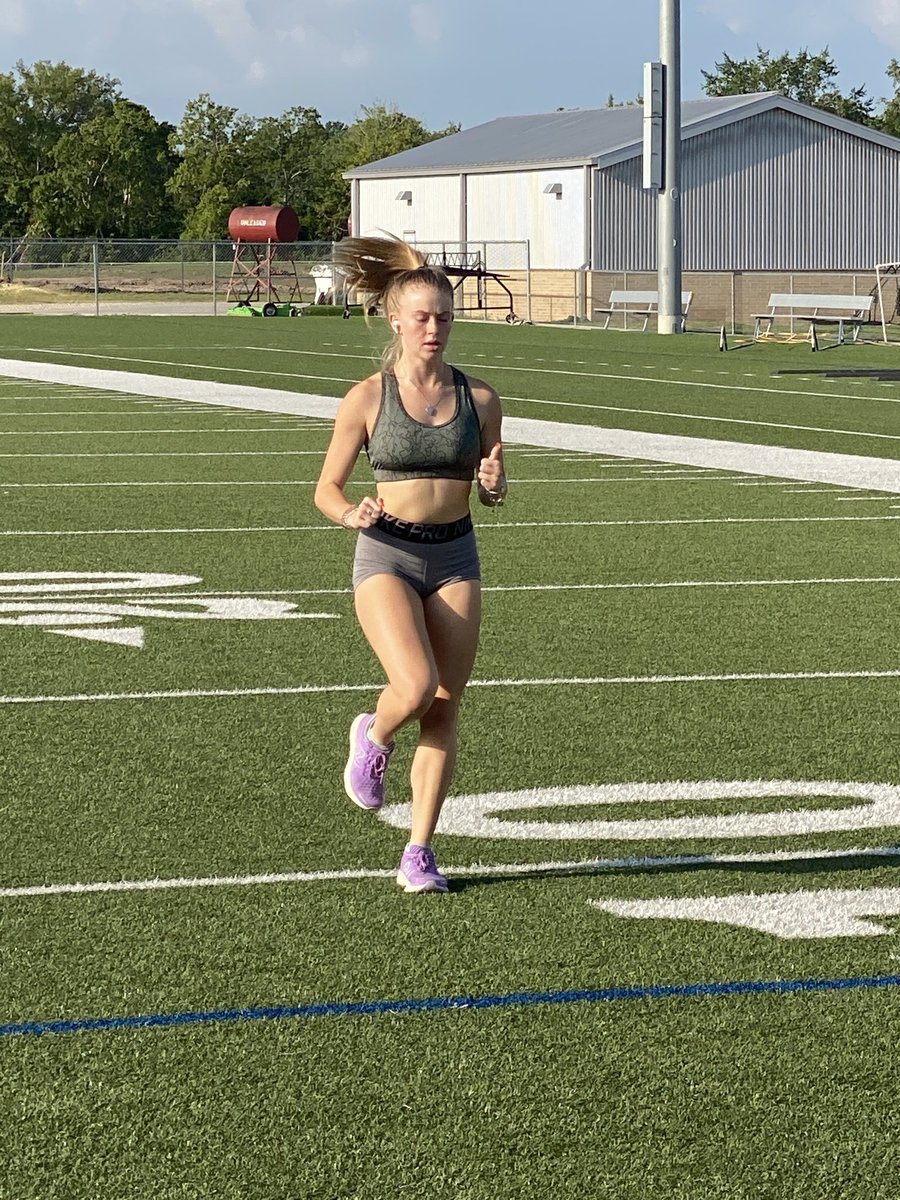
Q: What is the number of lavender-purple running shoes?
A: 2